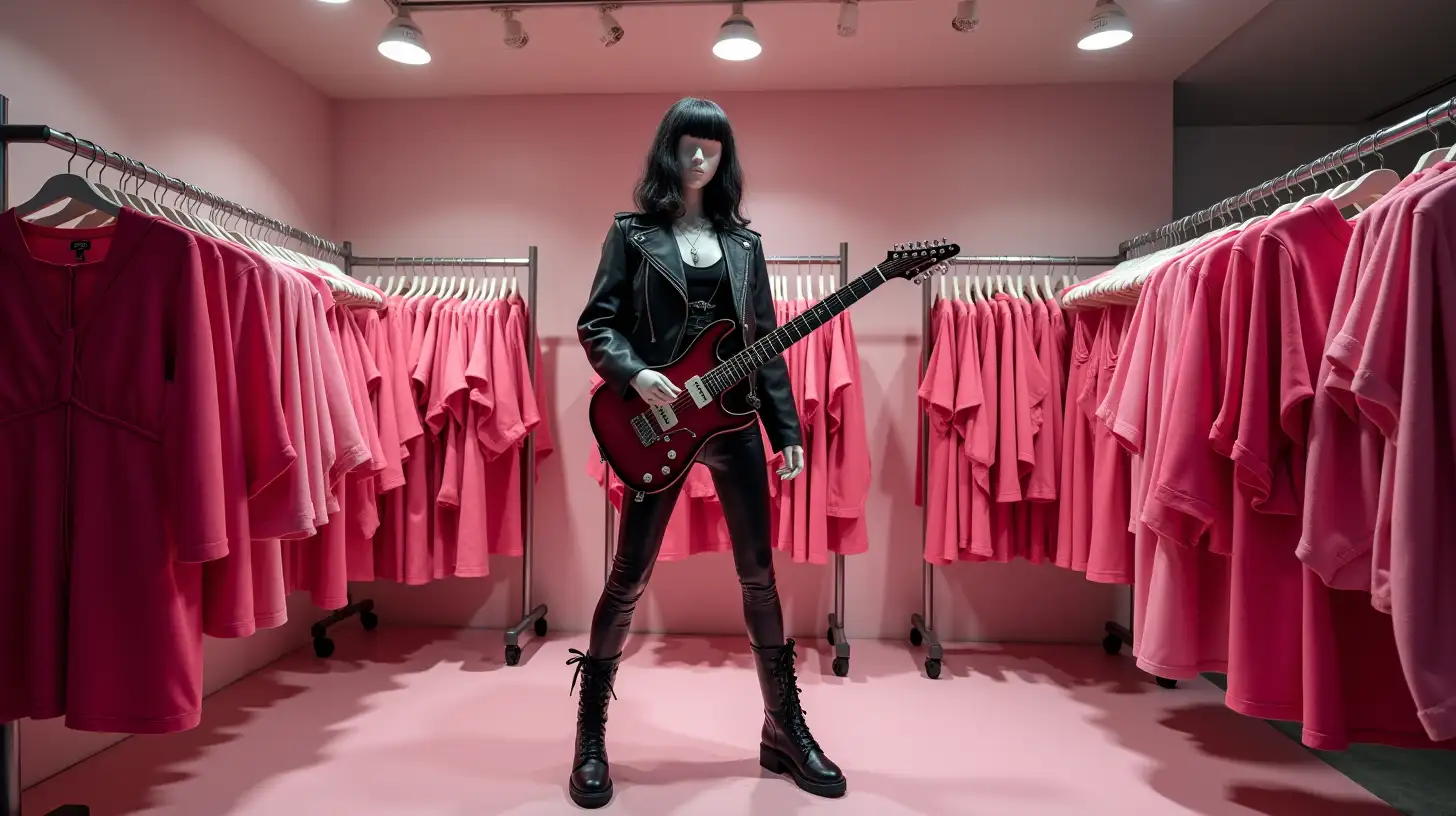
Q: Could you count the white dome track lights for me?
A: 3